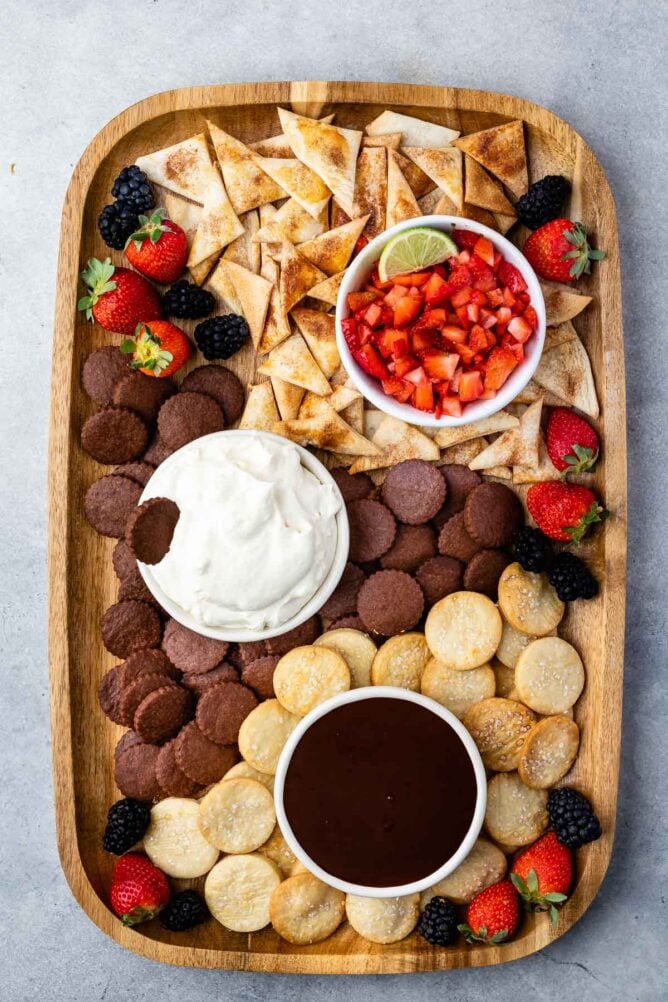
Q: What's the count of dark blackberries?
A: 11